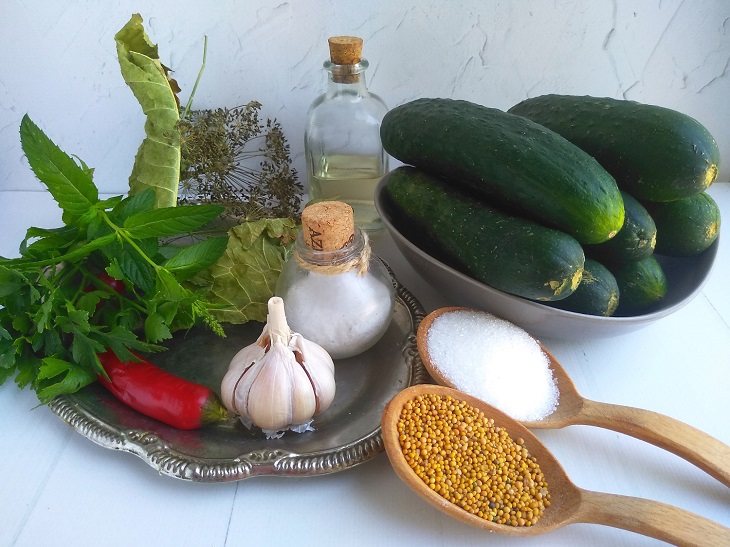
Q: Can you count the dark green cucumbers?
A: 7